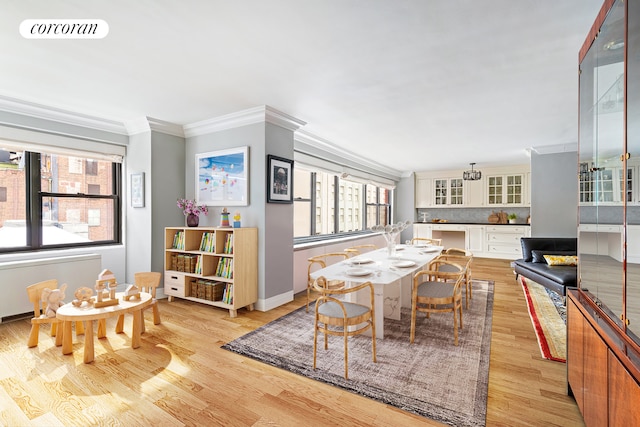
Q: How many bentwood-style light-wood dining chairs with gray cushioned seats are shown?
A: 6